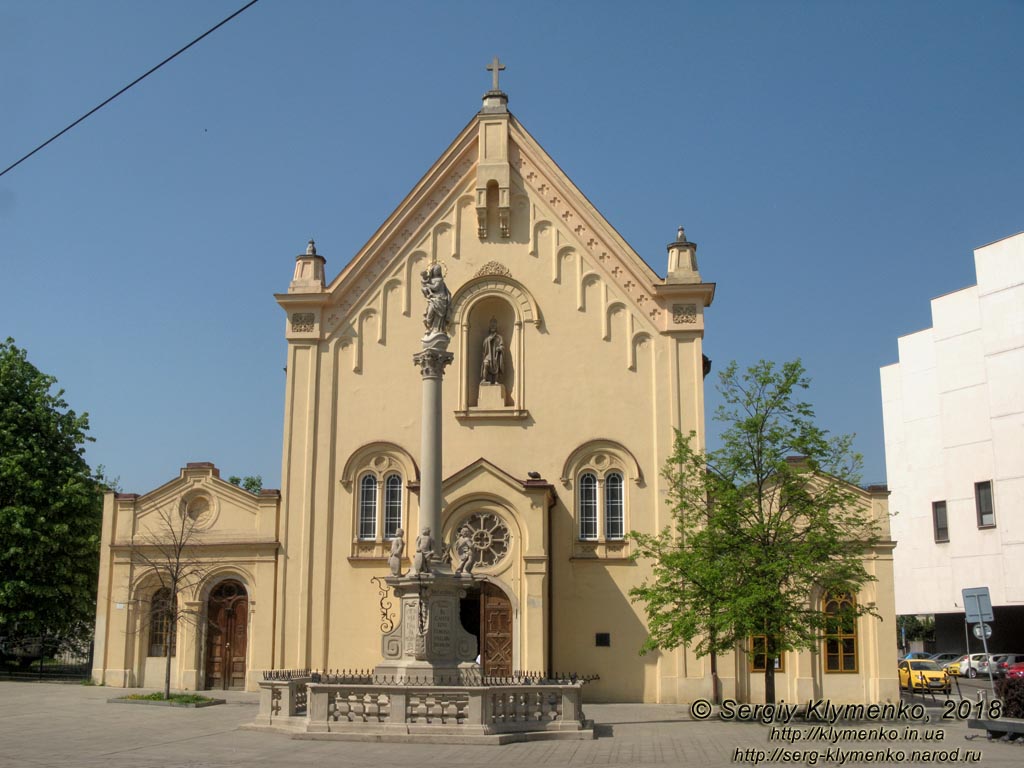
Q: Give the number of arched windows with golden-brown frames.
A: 2